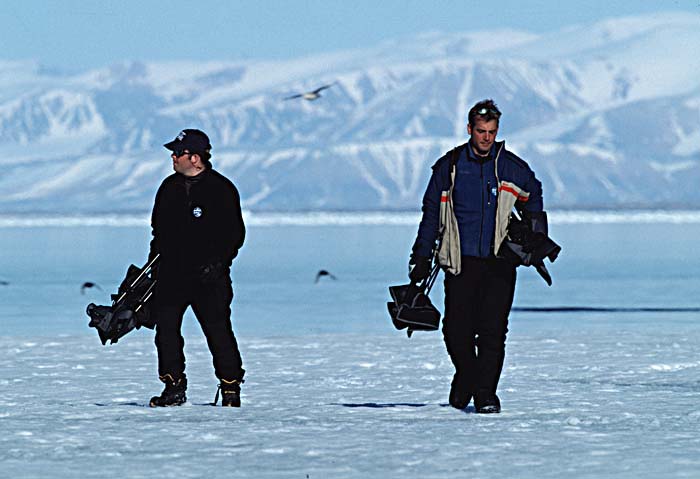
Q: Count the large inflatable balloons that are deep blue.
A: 0